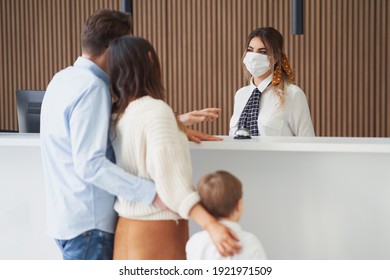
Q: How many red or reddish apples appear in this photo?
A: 0